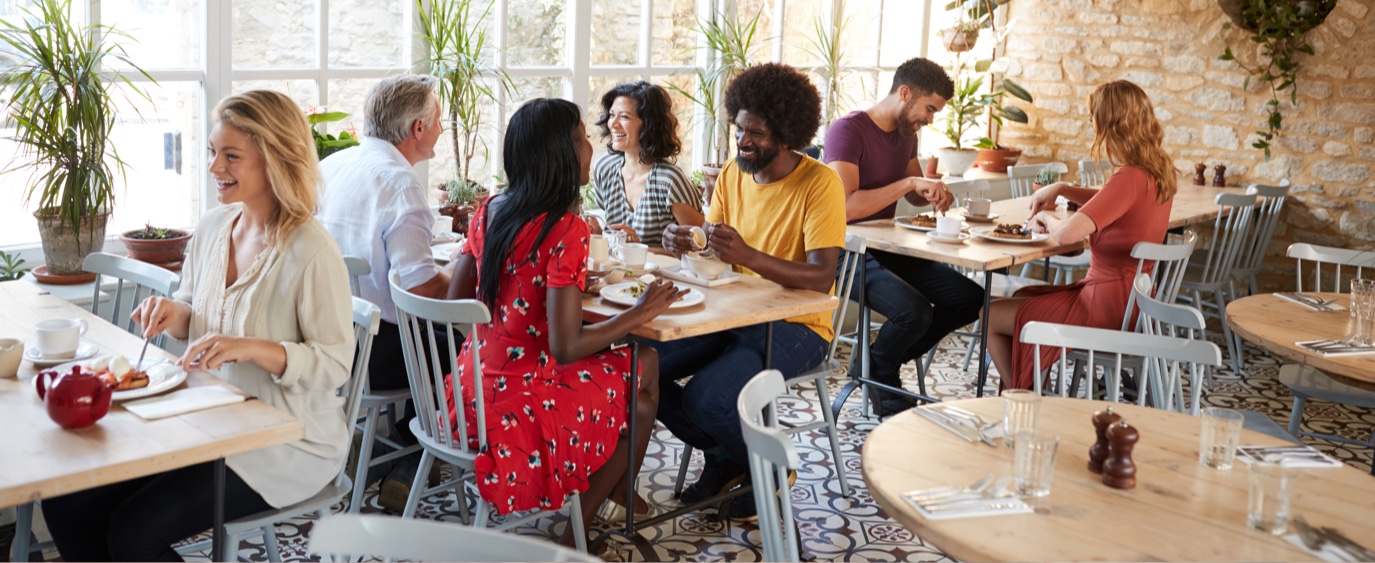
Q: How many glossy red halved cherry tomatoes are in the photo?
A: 0